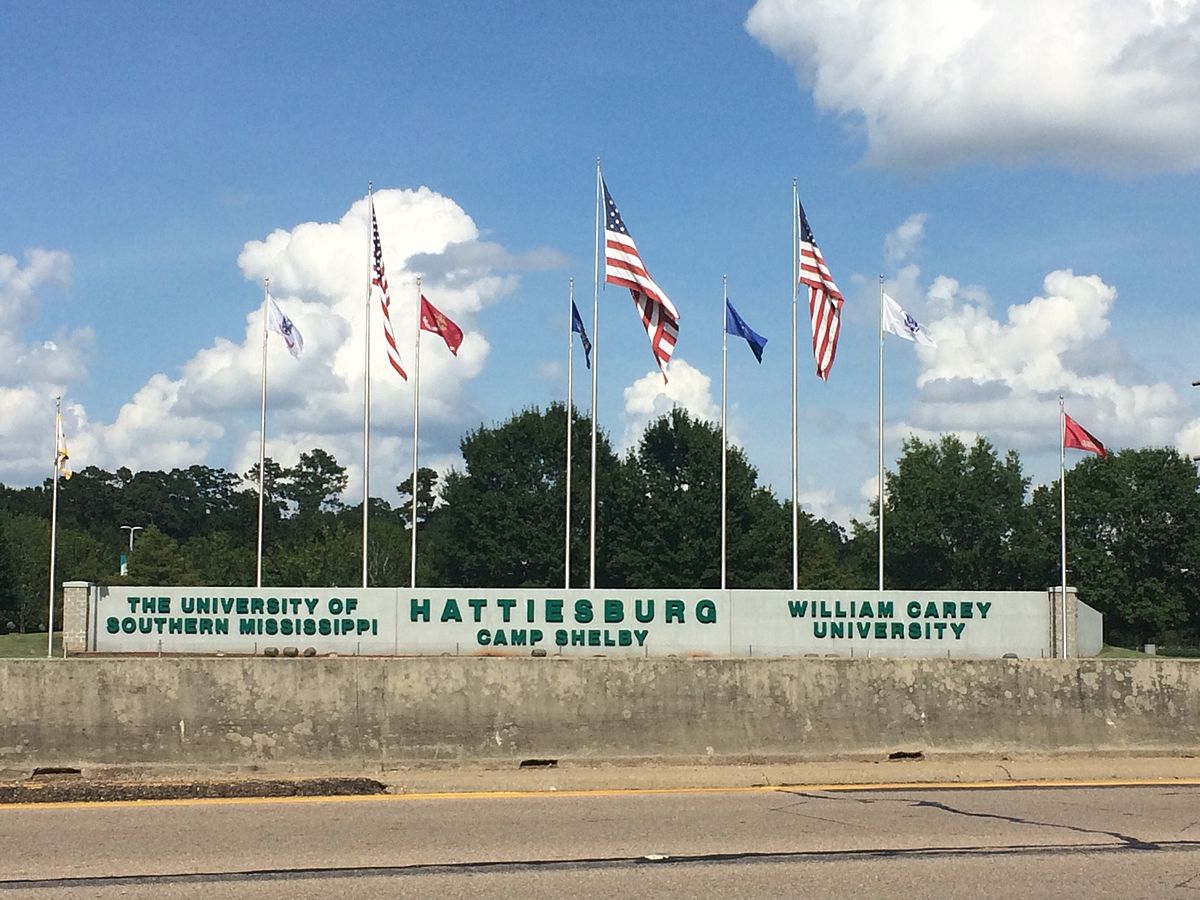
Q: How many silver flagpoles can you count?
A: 10